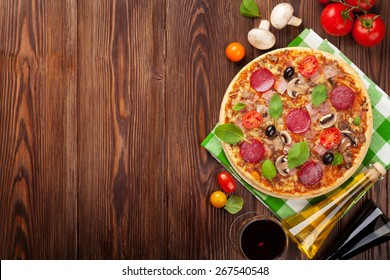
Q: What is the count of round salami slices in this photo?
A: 5